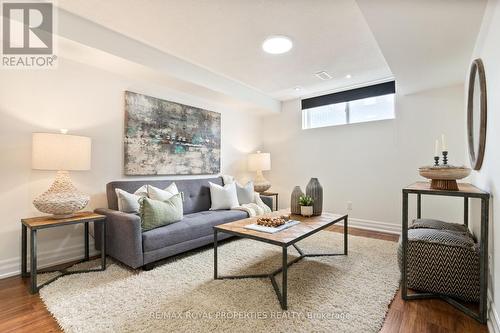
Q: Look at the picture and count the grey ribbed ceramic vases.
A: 2